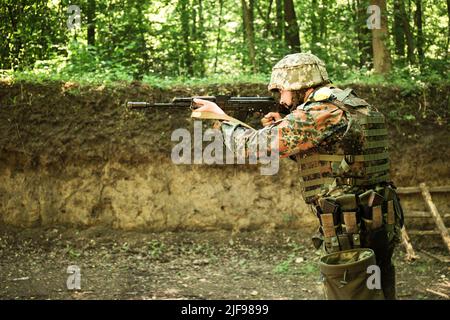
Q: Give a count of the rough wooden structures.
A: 1